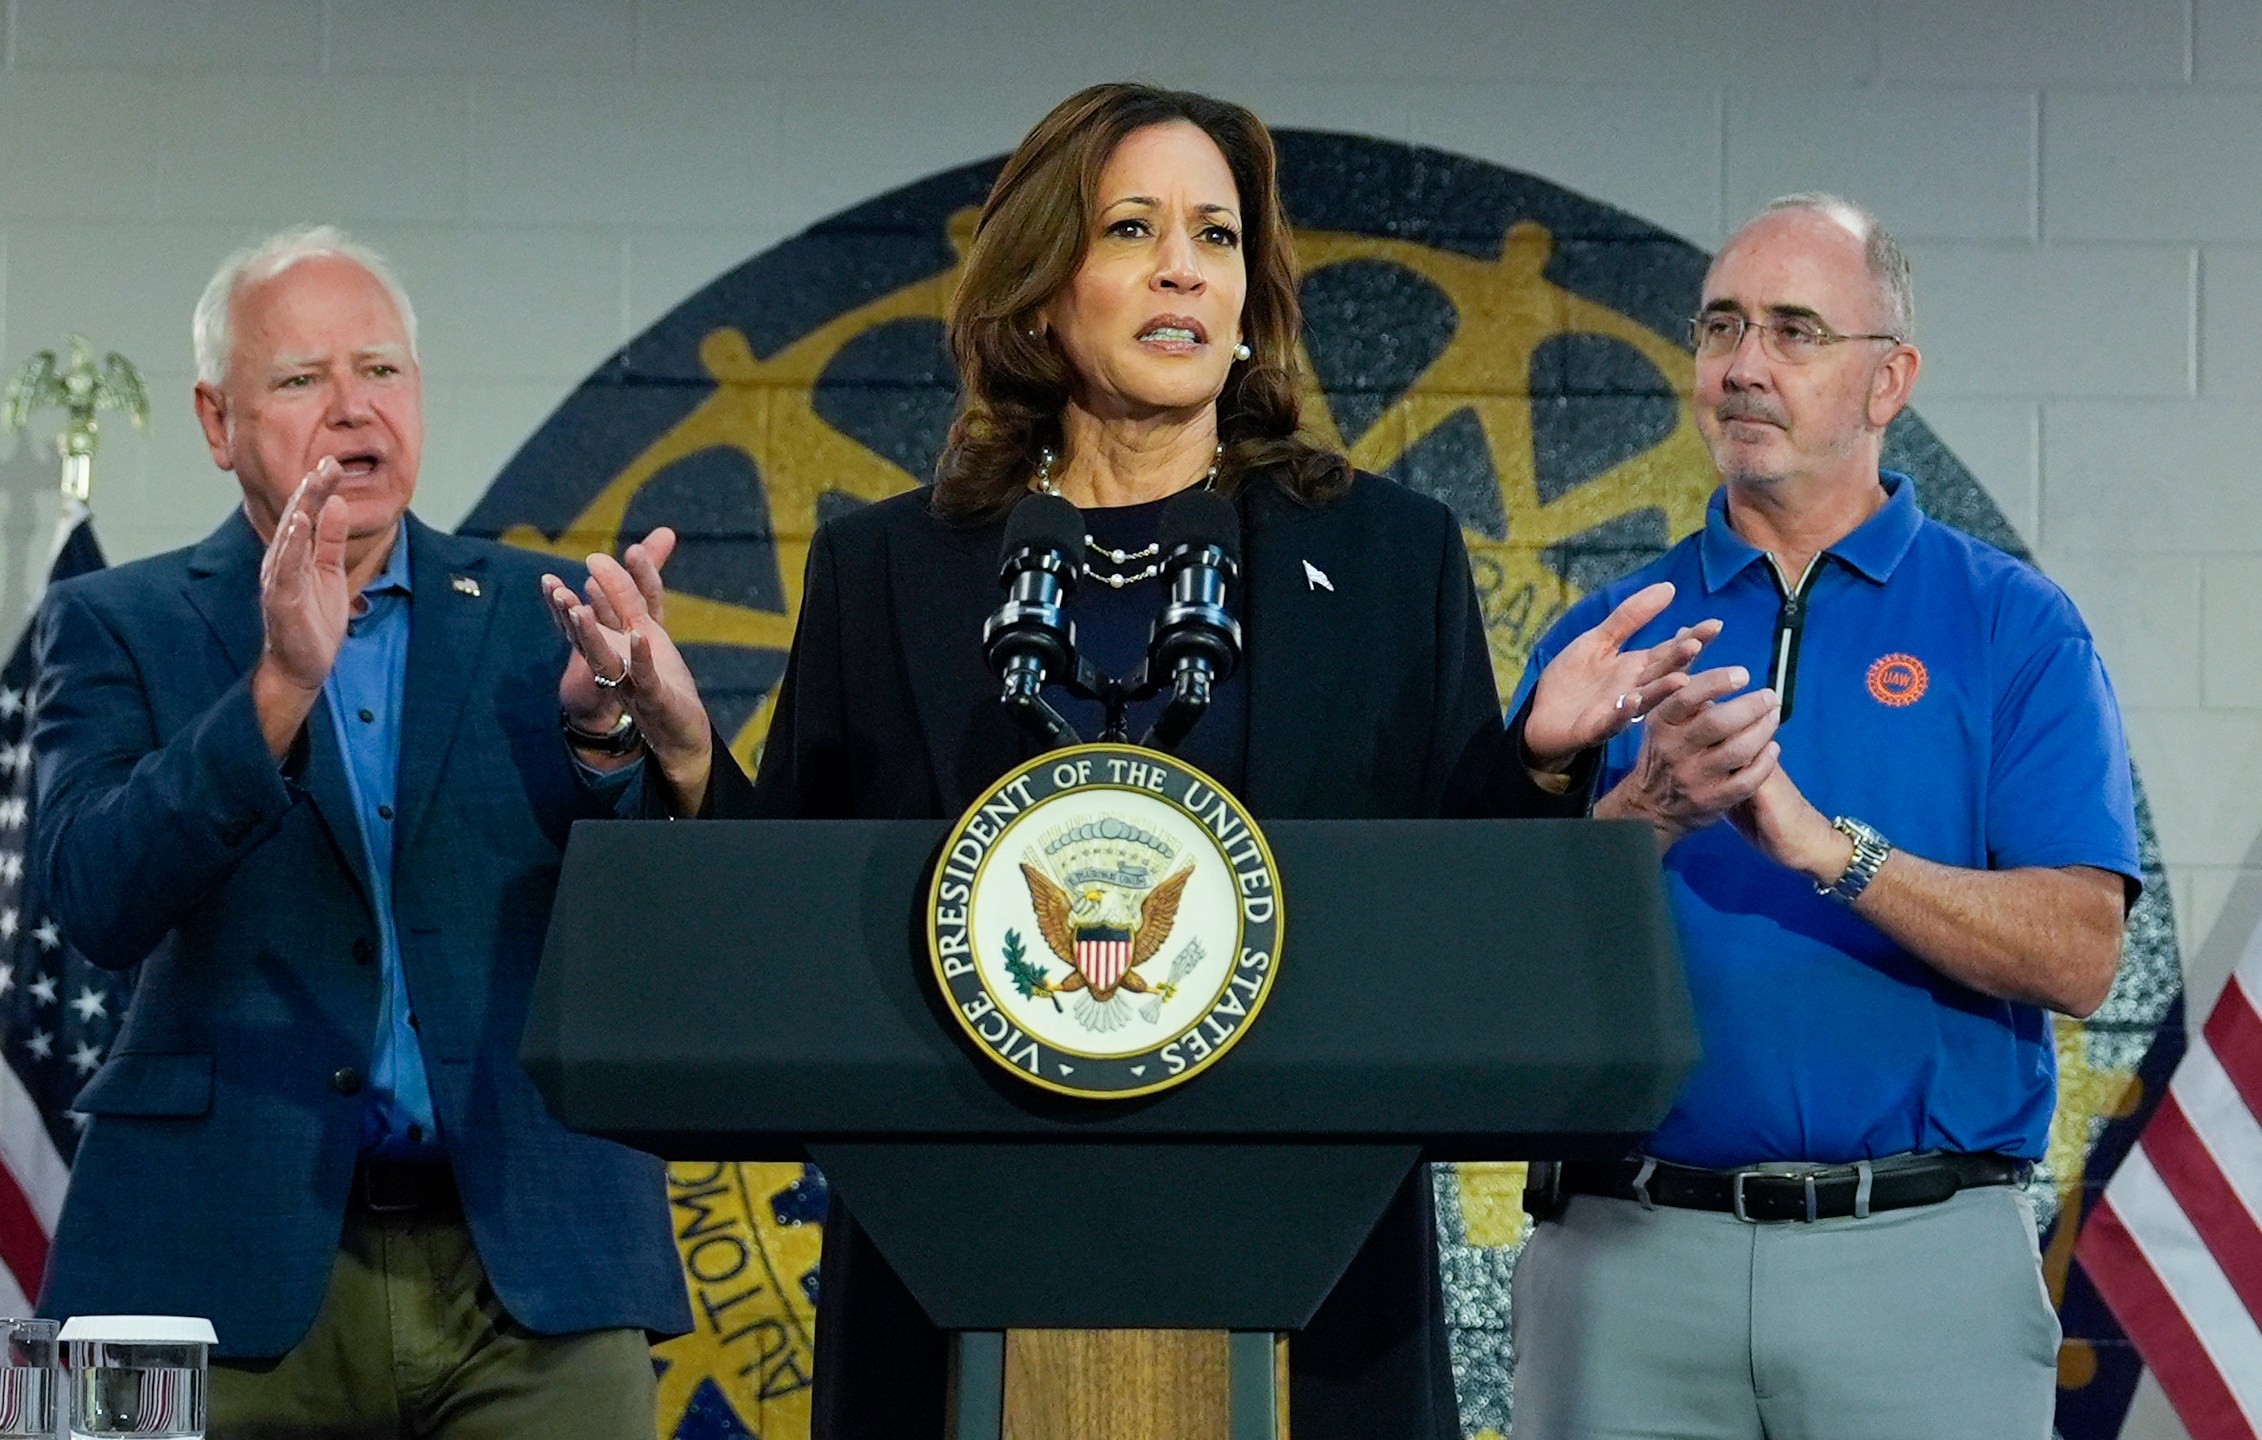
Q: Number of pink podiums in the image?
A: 0